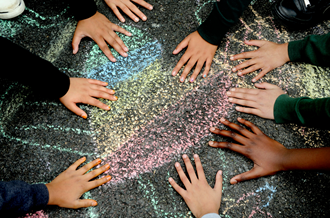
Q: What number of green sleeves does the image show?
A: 2